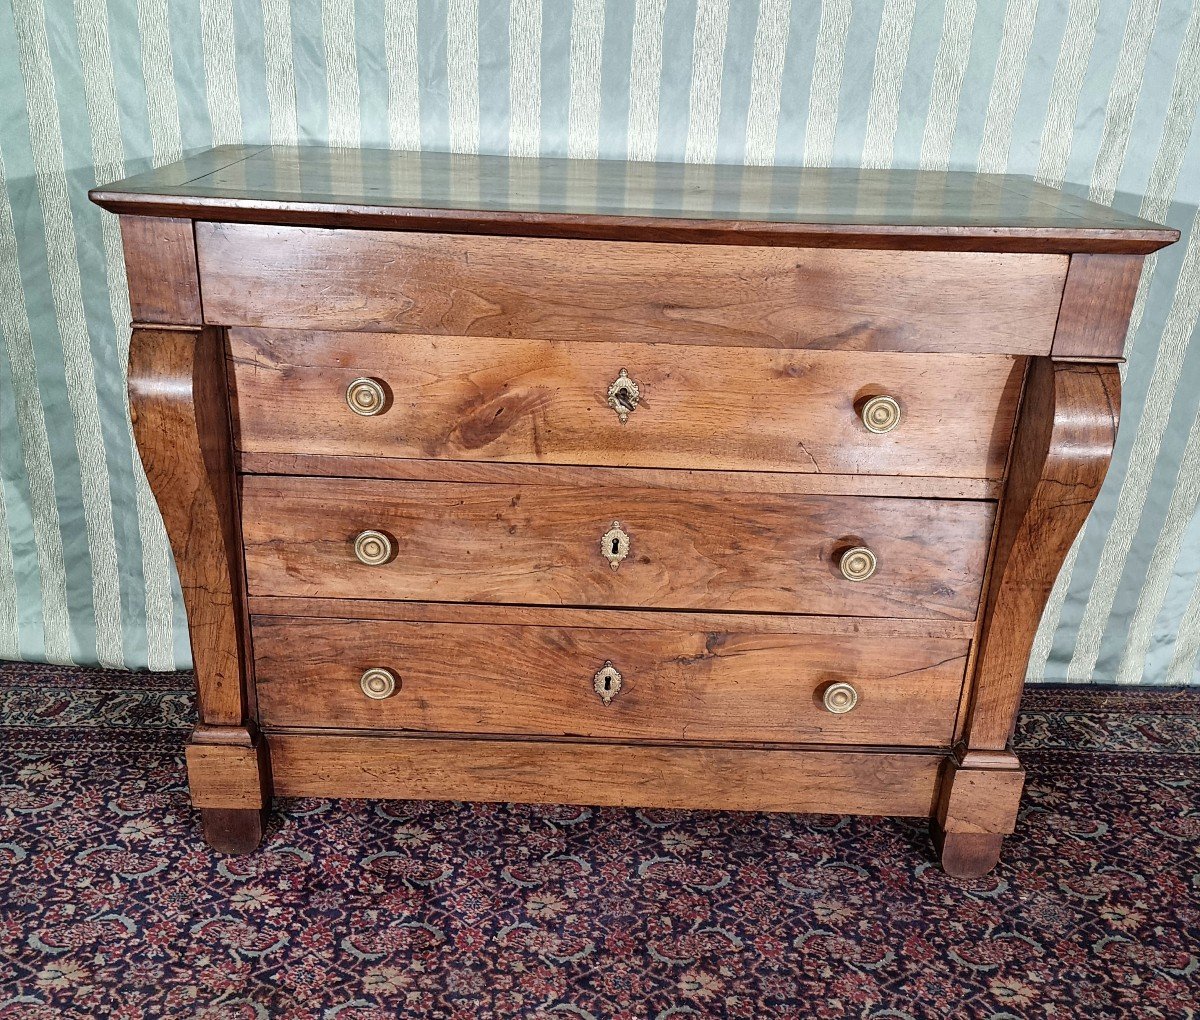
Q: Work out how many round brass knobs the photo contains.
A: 6